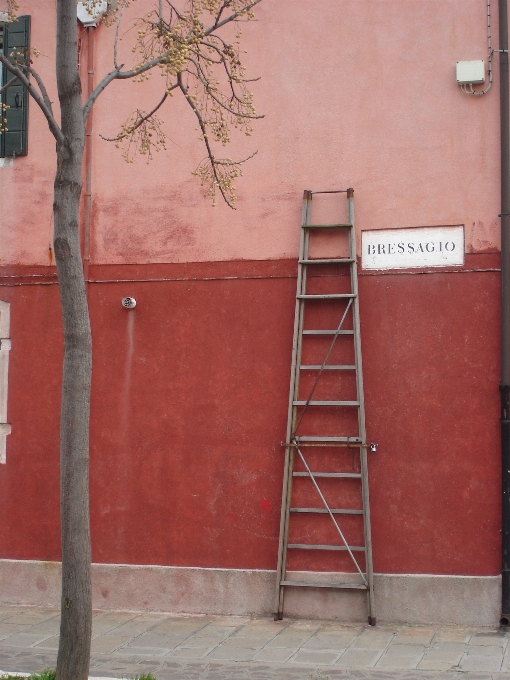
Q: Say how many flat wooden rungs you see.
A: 11